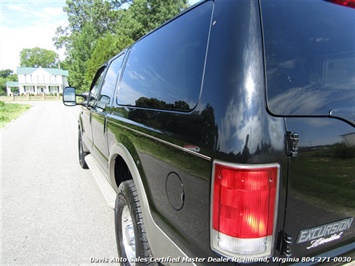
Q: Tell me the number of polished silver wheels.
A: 1